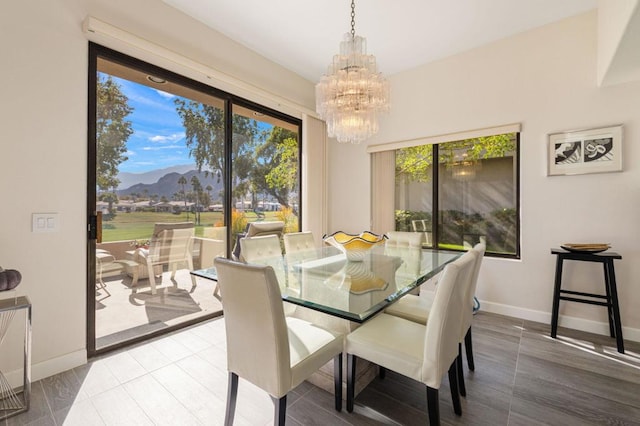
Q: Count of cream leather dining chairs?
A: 6